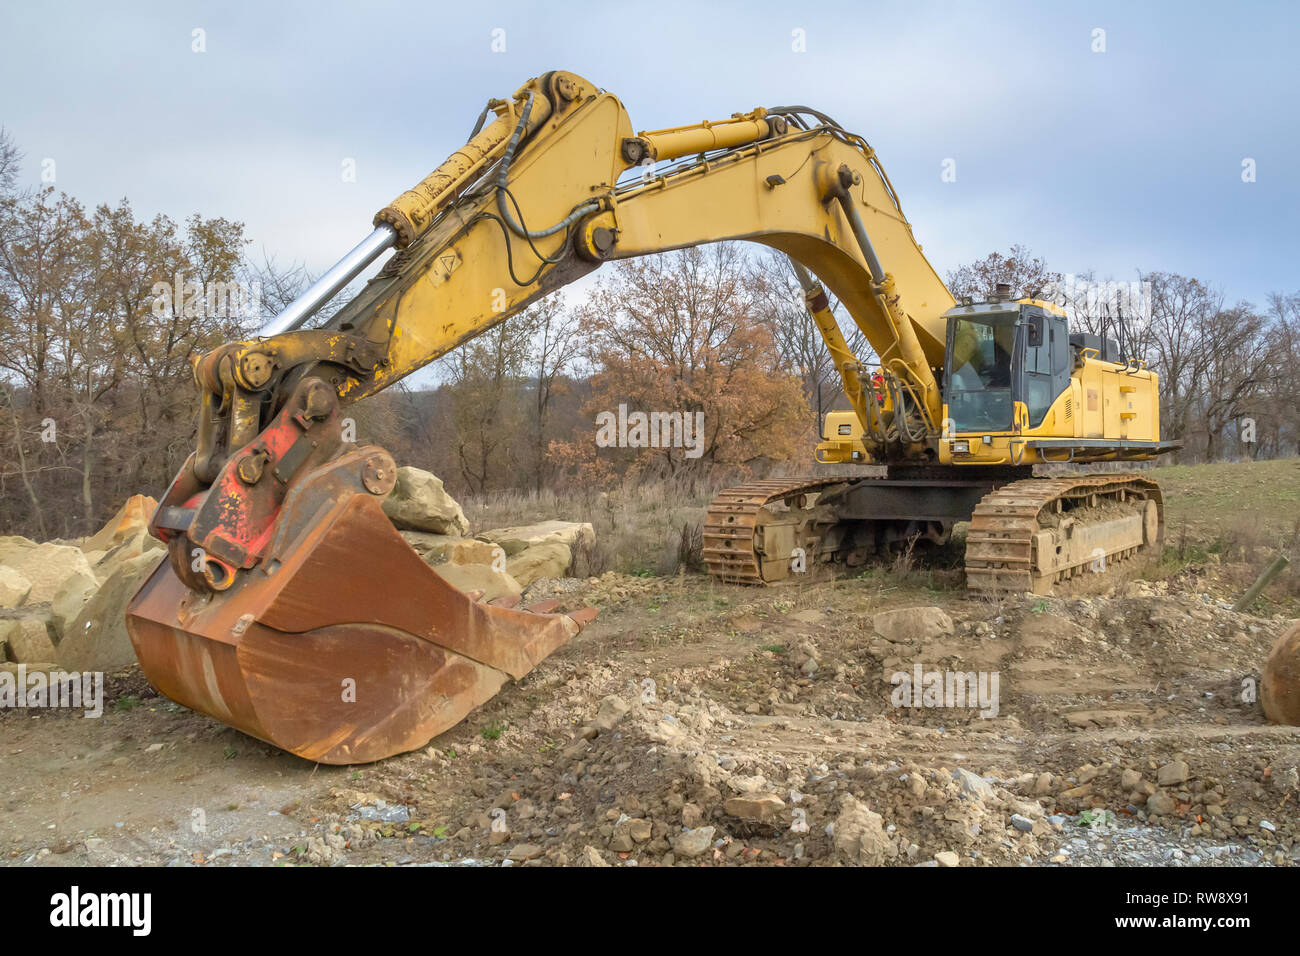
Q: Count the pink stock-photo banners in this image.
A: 0